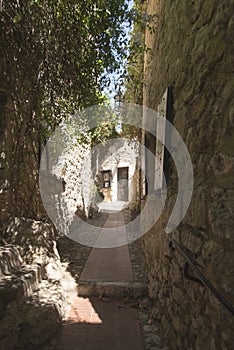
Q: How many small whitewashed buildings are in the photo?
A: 1